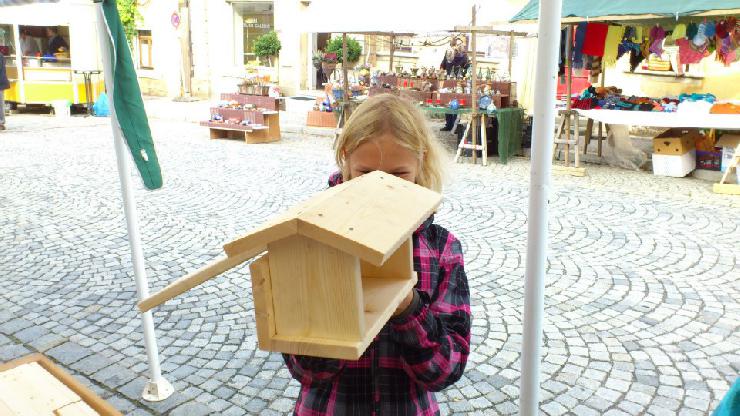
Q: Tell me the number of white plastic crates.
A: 1